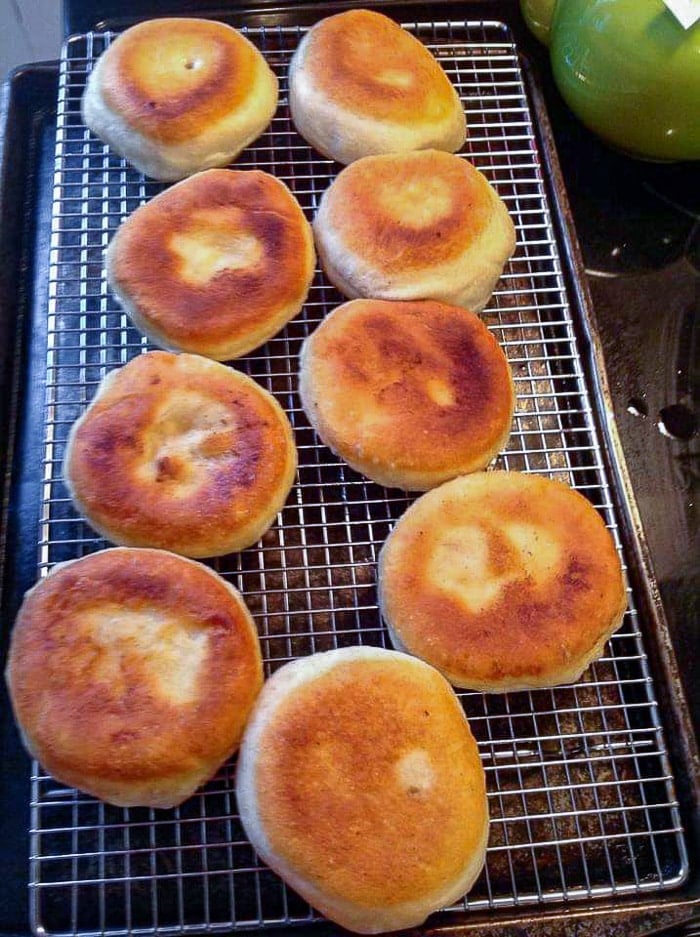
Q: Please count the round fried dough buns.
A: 9